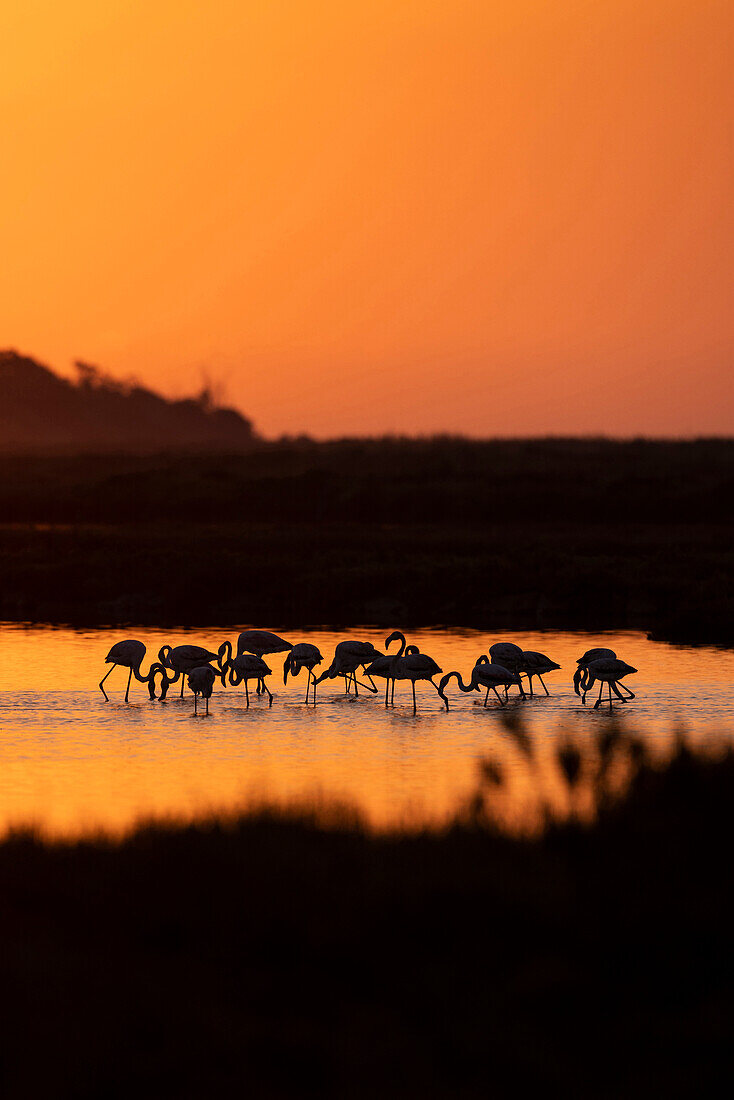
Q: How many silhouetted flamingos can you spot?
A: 15